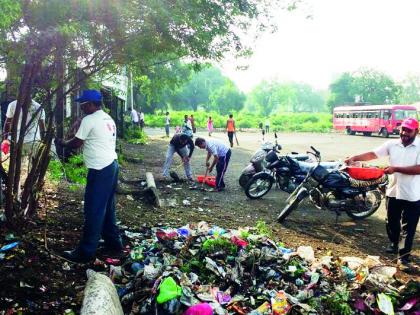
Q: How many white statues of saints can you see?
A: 0